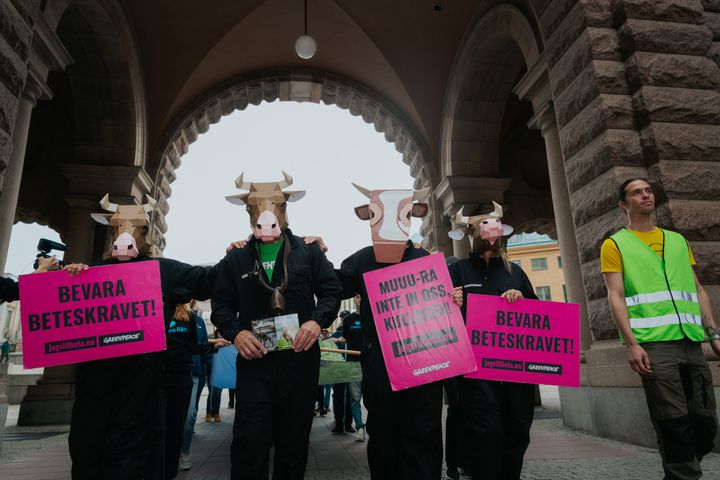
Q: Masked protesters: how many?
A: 4